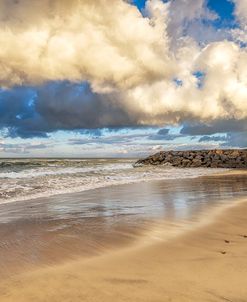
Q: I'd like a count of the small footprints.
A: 3